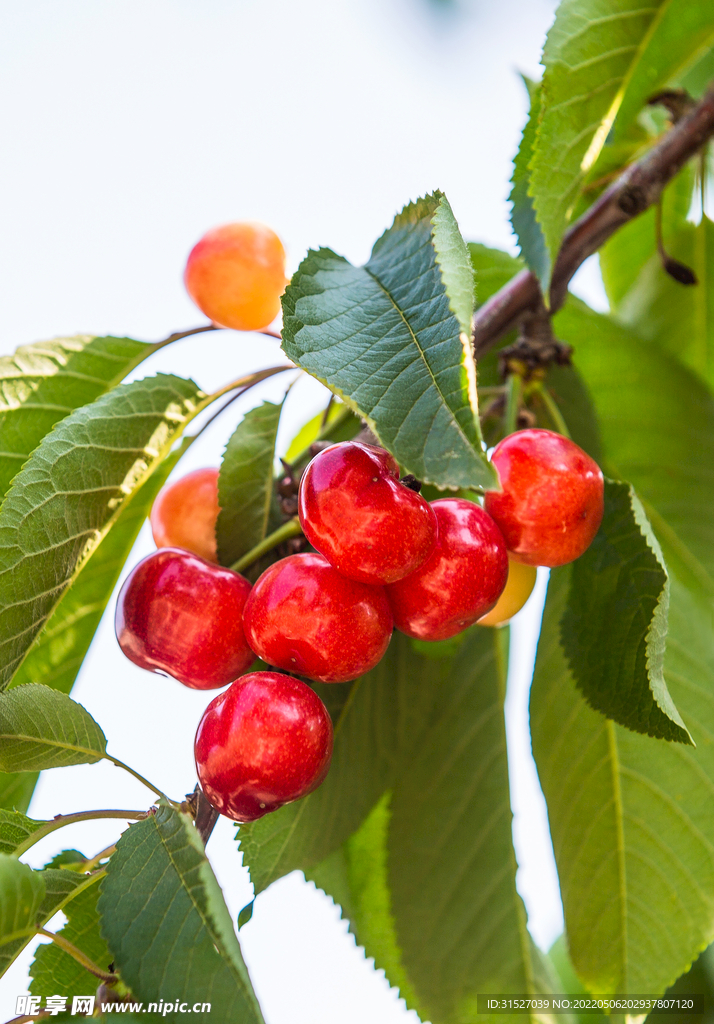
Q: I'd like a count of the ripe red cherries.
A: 6